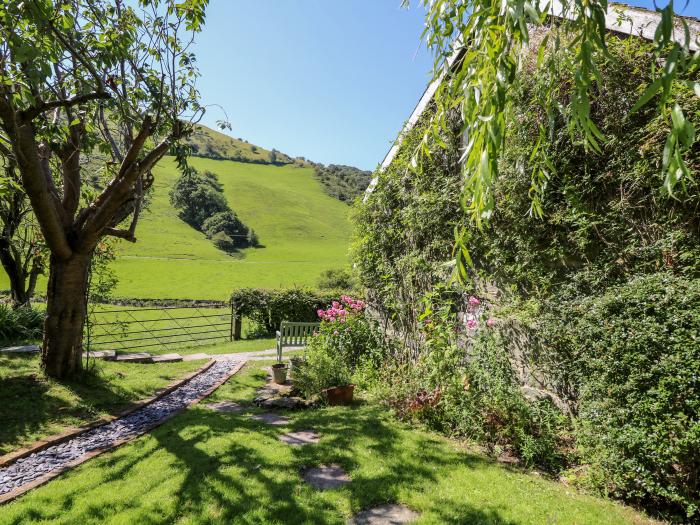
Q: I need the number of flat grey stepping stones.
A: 5